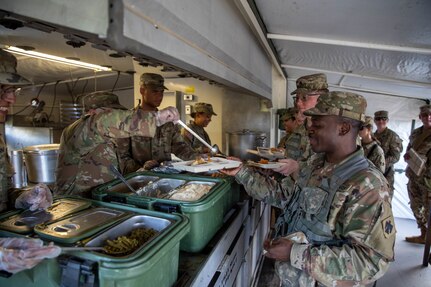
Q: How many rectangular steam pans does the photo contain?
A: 6